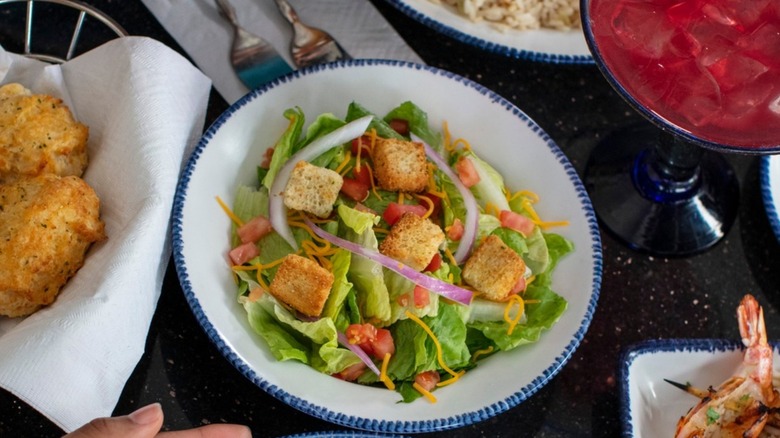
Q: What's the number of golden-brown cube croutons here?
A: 5